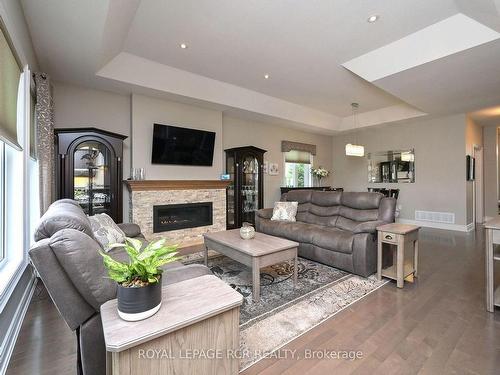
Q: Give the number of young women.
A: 0